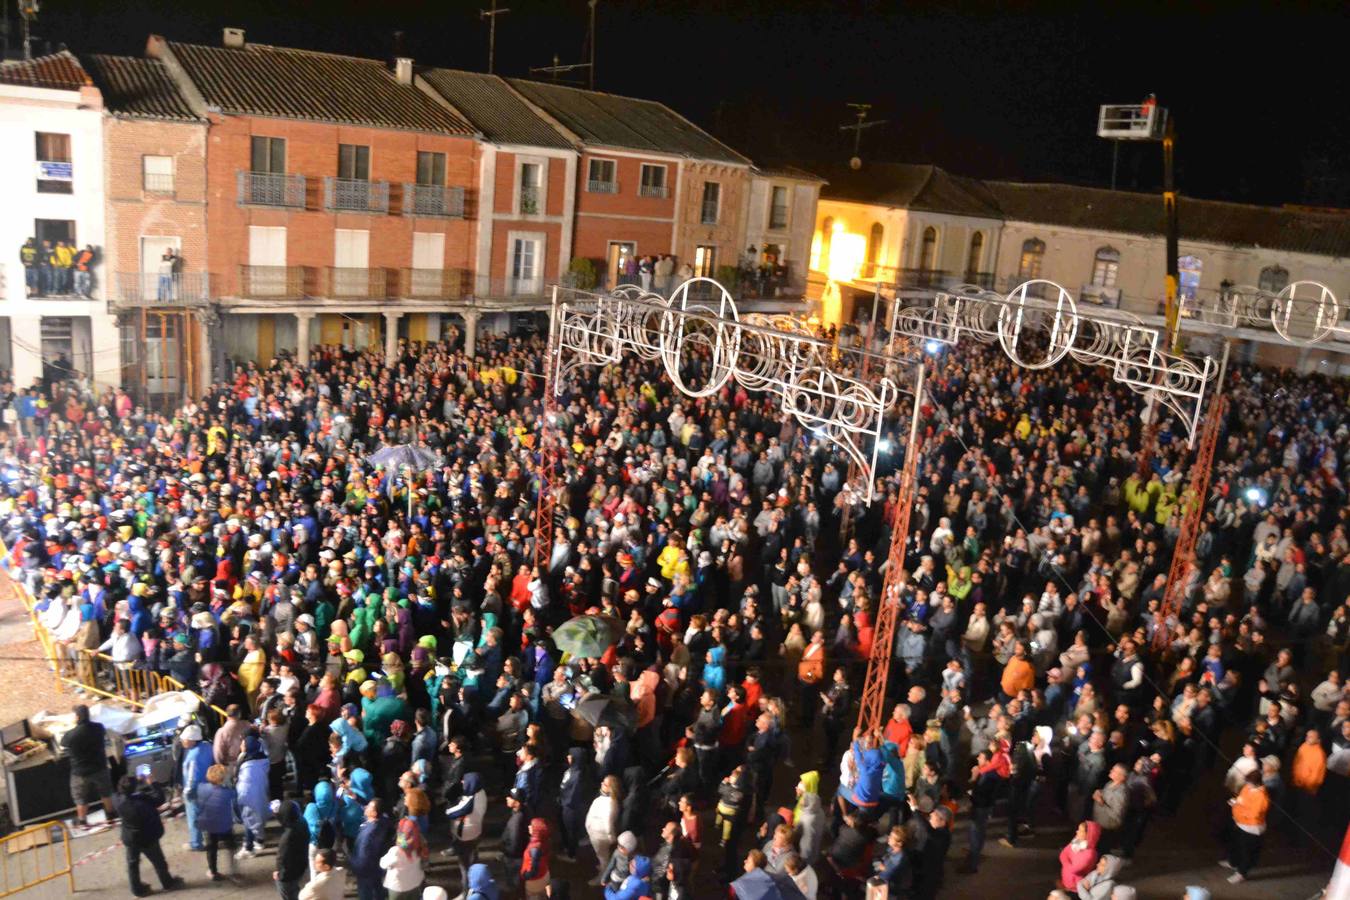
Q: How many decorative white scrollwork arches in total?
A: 3